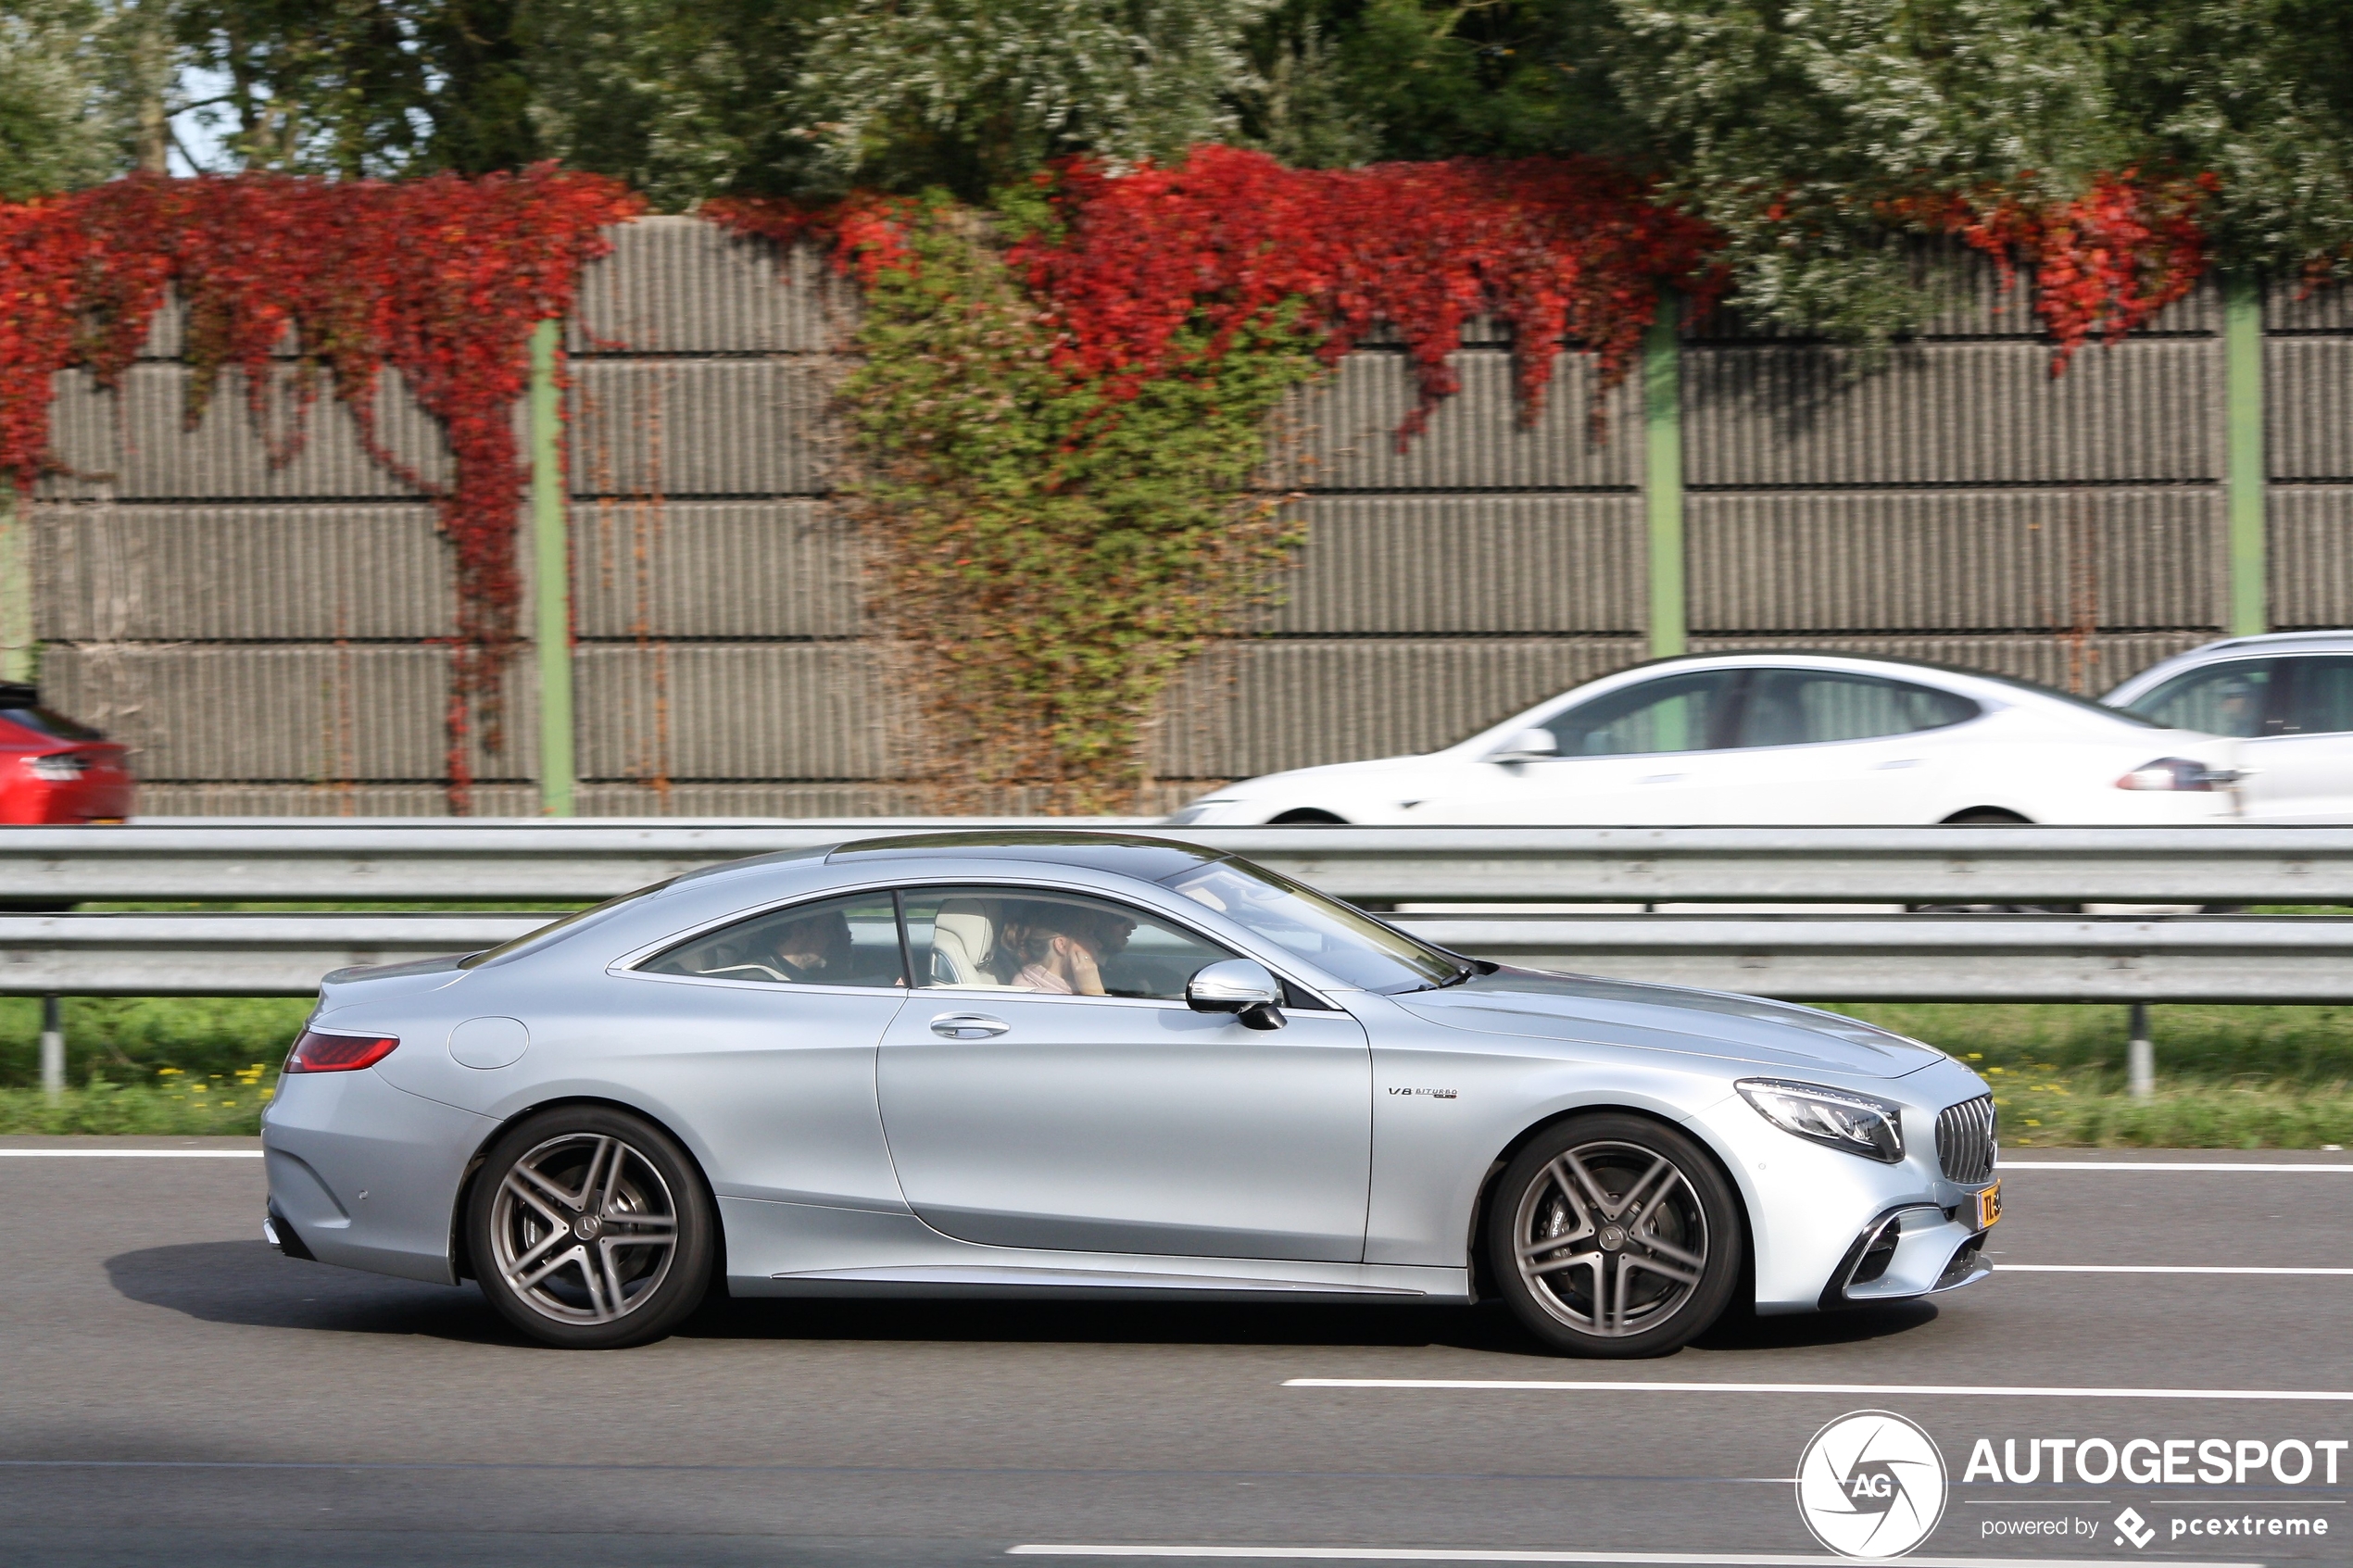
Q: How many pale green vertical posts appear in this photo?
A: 4